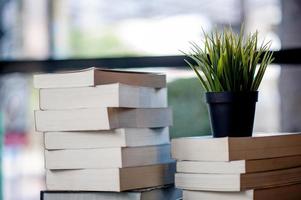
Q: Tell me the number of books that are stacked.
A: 11